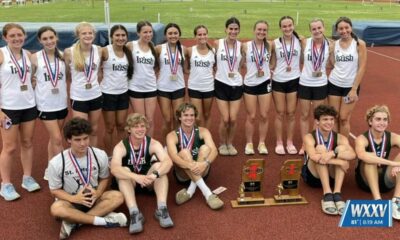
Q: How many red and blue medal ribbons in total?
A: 13